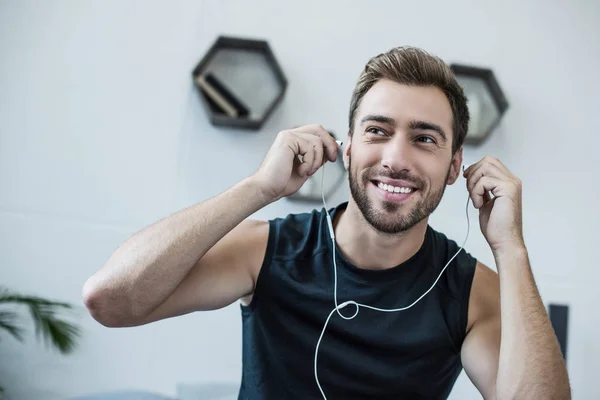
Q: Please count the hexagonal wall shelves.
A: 3